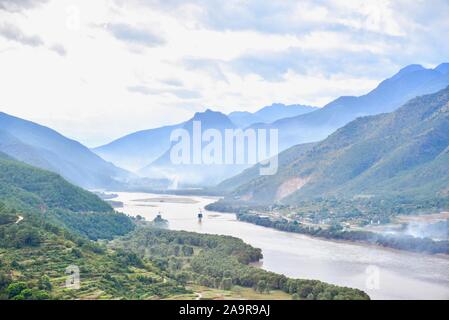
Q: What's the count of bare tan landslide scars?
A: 1